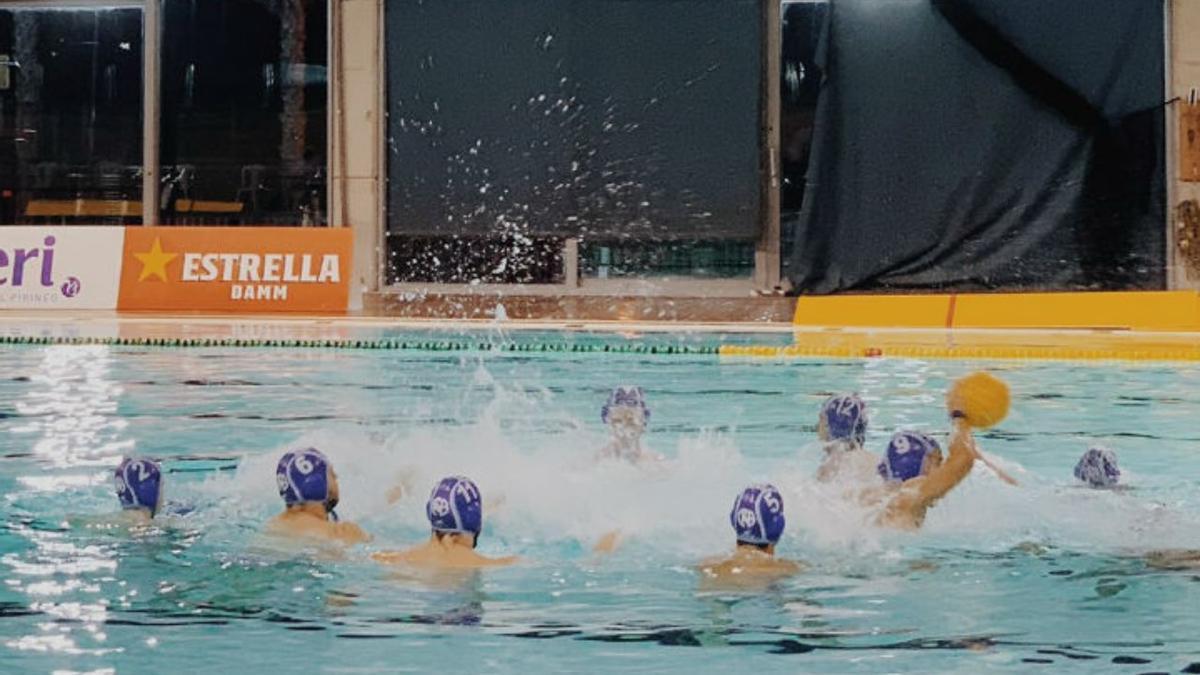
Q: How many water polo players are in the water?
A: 8